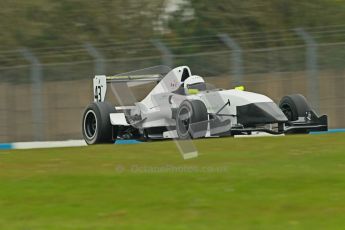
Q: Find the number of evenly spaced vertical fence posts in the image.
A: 5